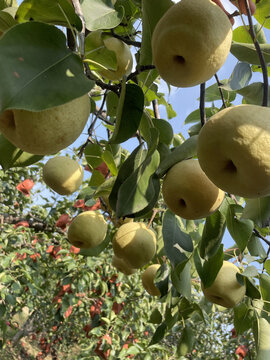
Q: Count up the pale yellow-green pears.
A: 11